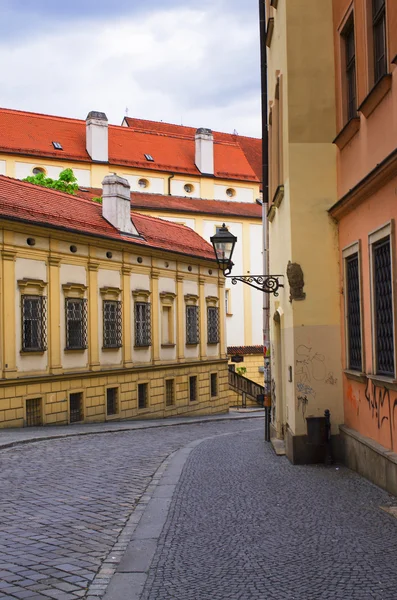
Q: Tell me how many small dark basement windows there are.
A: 7